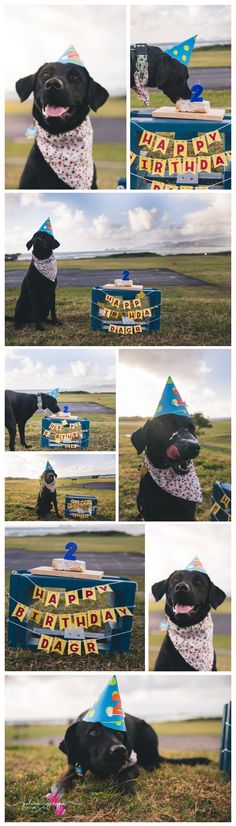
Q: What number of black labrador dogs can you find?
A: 8